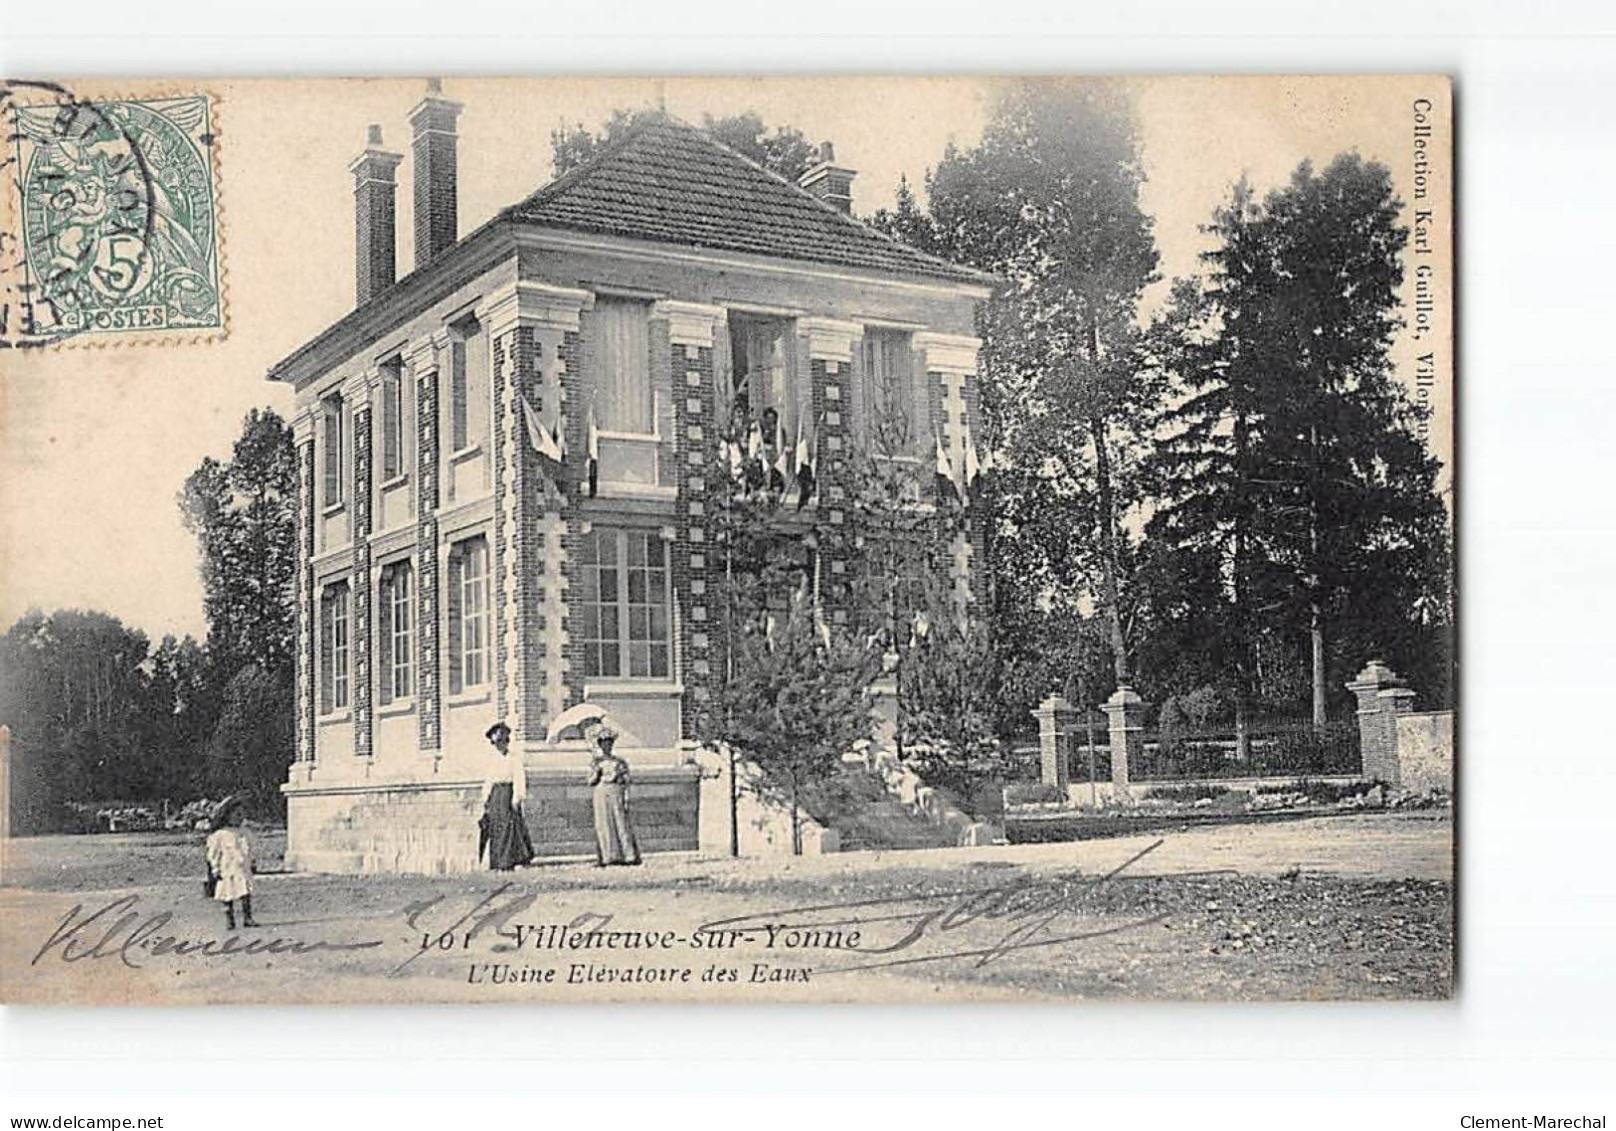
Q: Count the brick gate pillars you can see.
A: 3